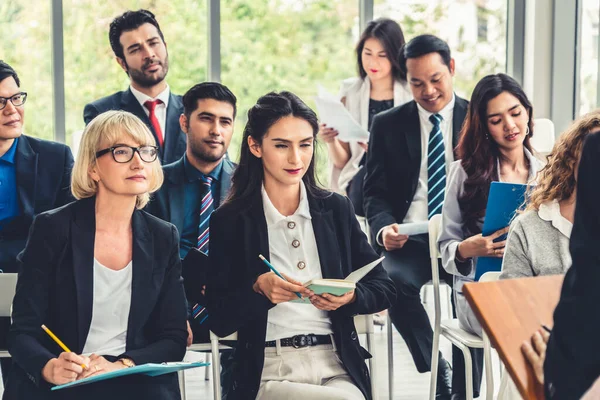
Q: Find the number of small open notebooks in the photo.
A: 1